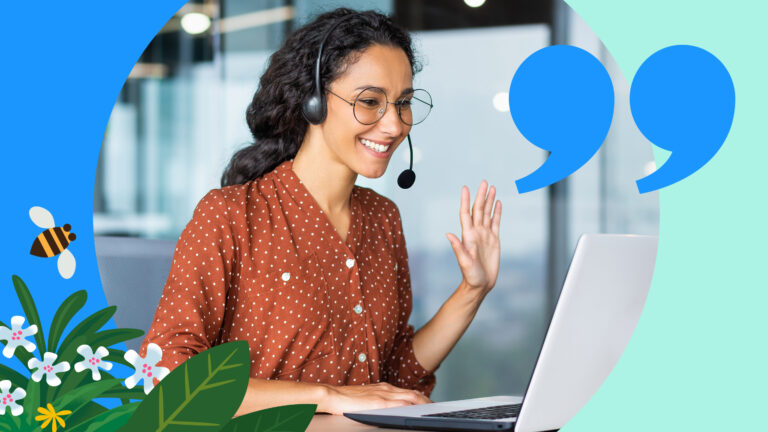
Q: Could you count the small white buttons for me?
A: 4